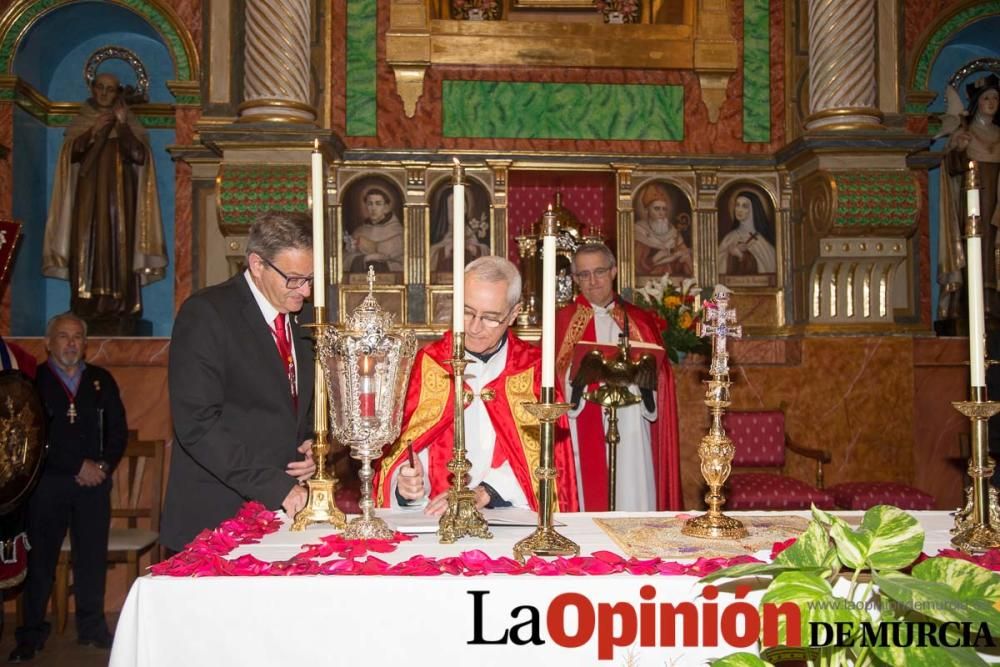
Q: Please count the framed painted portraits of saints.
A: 4